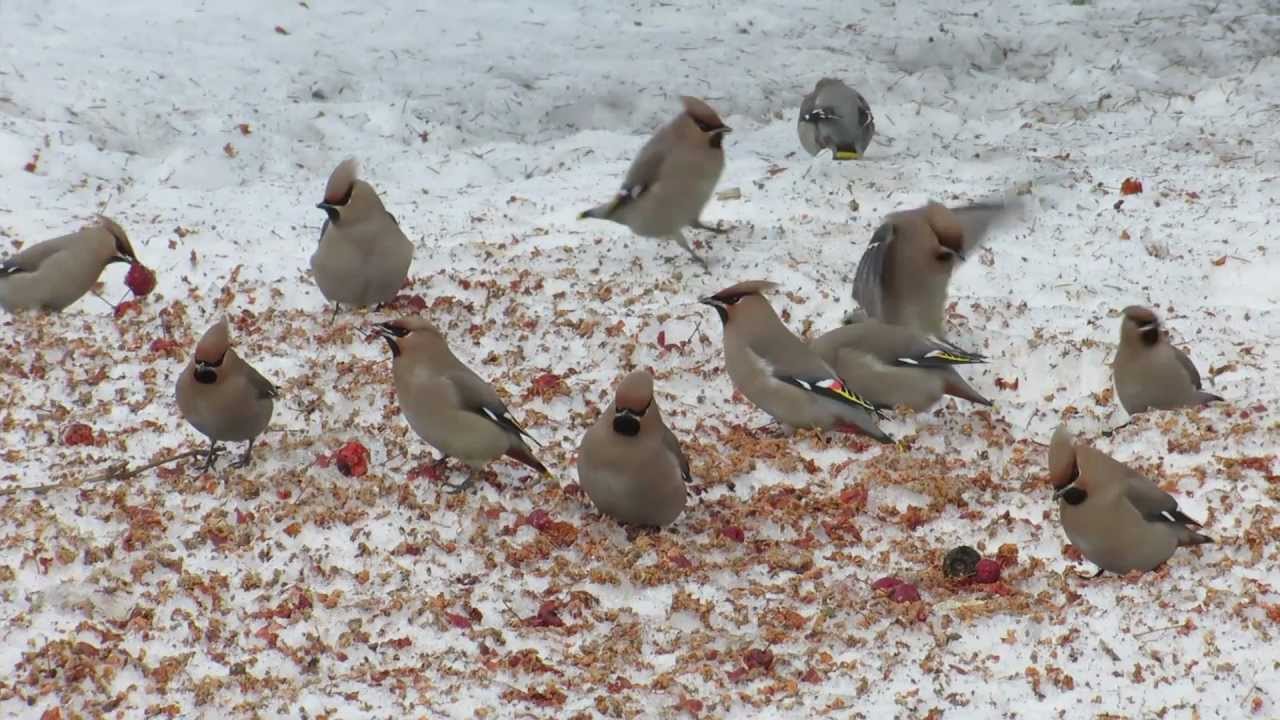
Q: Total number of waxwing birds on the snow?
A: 12